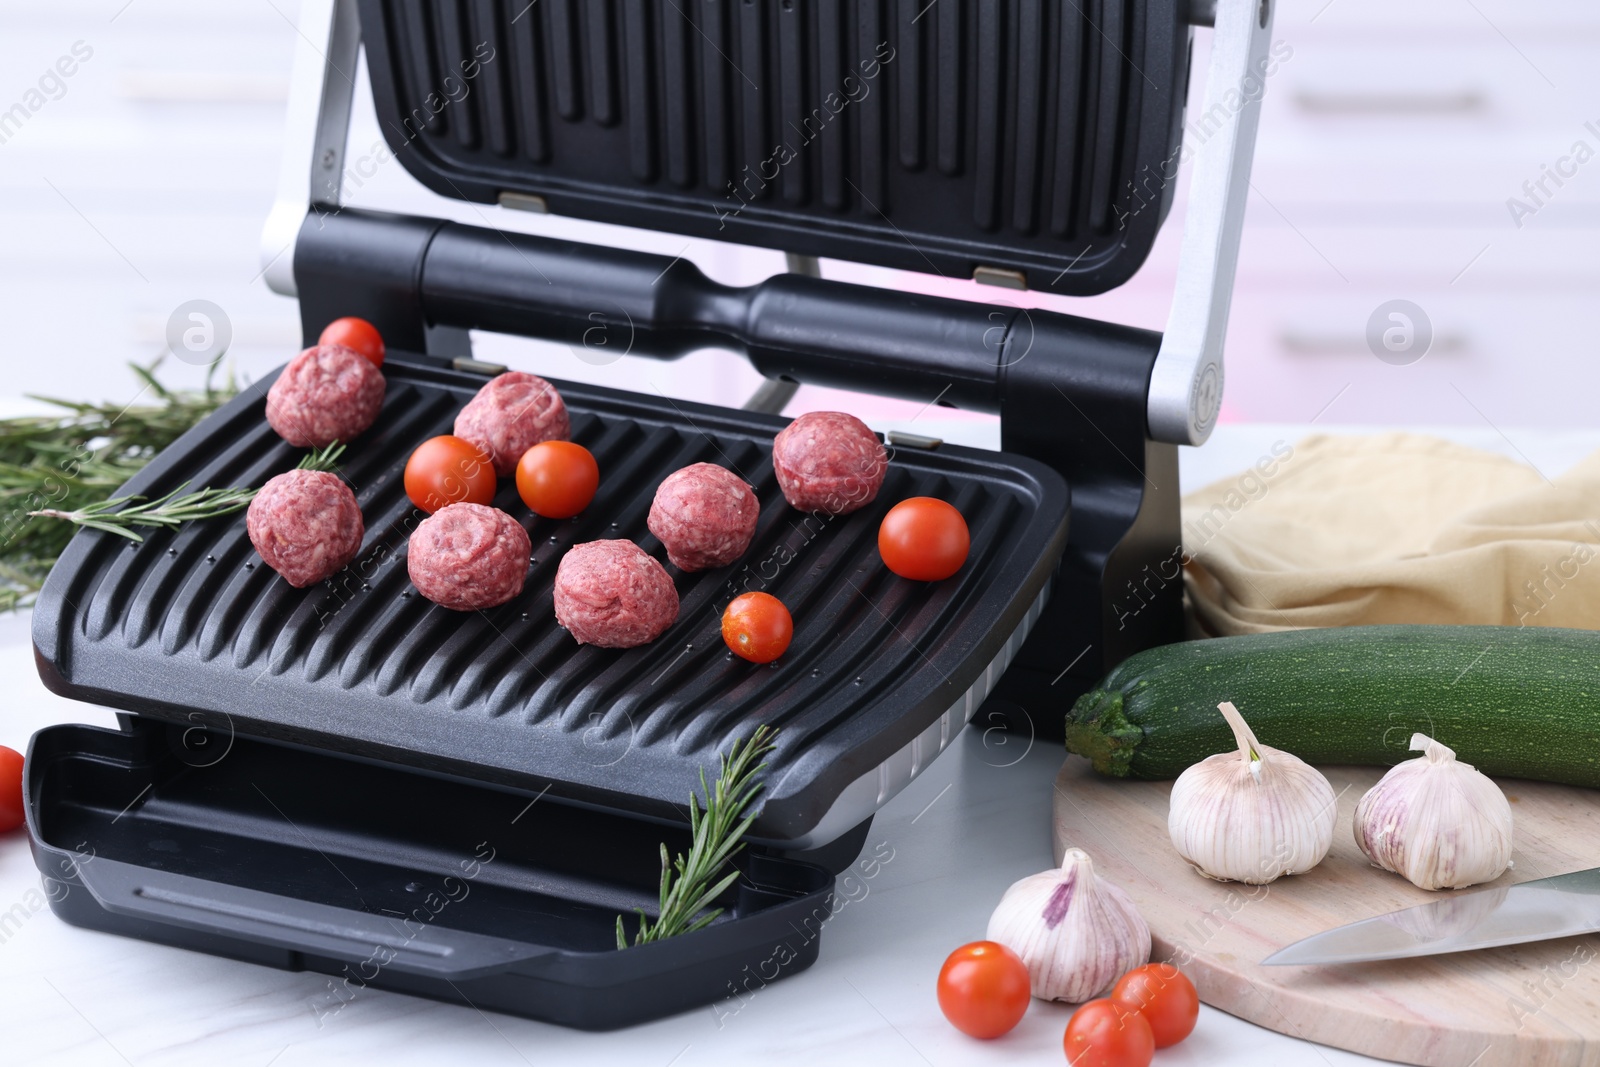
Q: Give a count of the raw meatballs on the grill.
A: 7